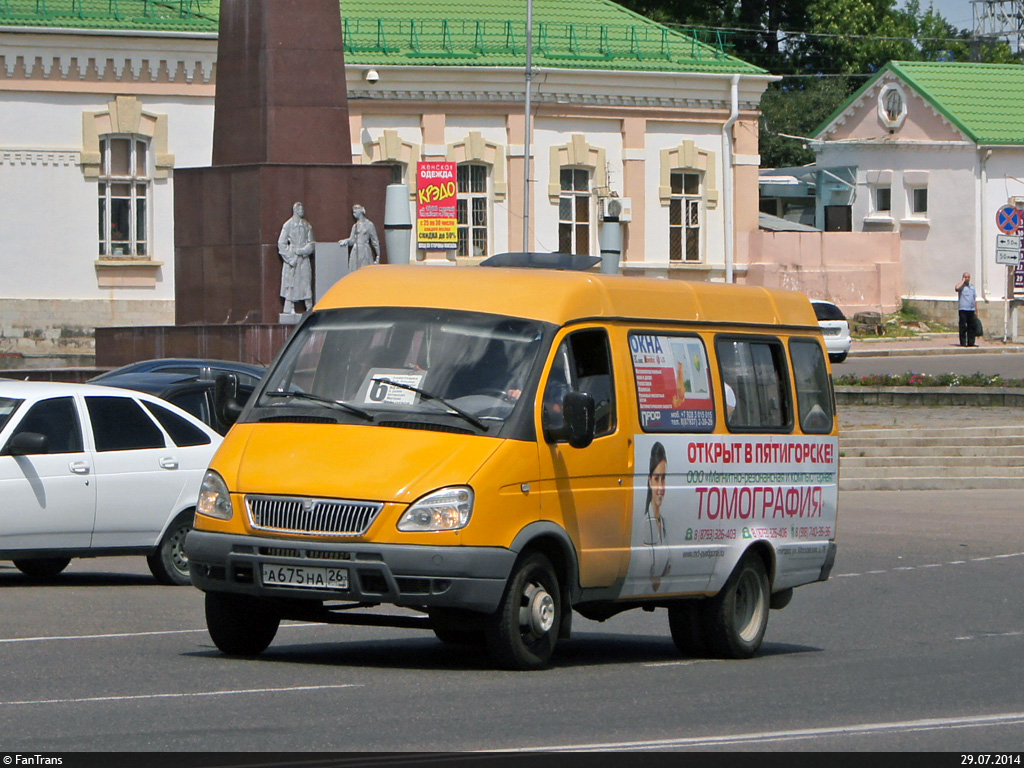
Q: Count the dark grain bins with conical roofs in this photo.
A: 0